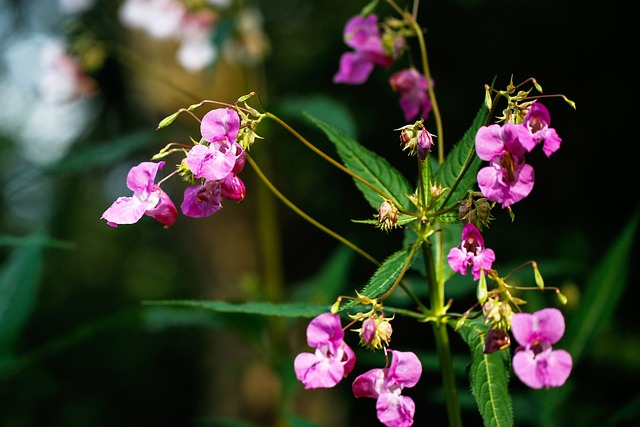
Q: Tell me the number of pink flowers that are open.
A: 11